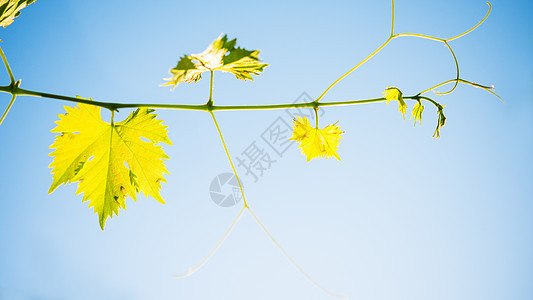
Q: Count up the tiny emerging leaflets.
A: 3